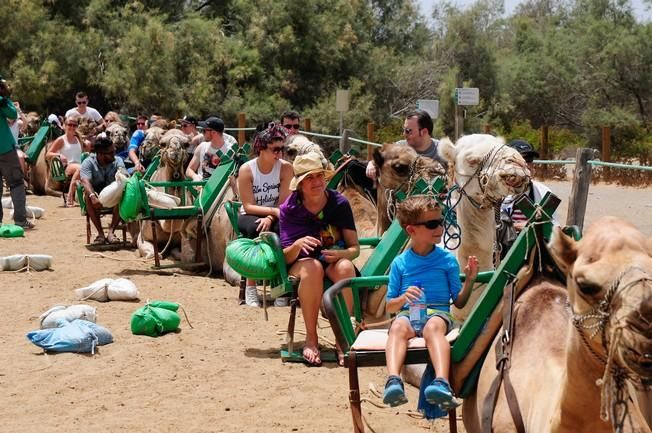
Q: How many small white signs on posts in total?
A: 3